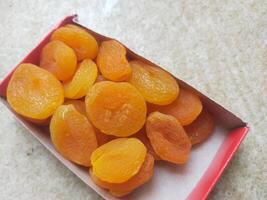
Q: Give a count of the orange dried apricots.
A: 13